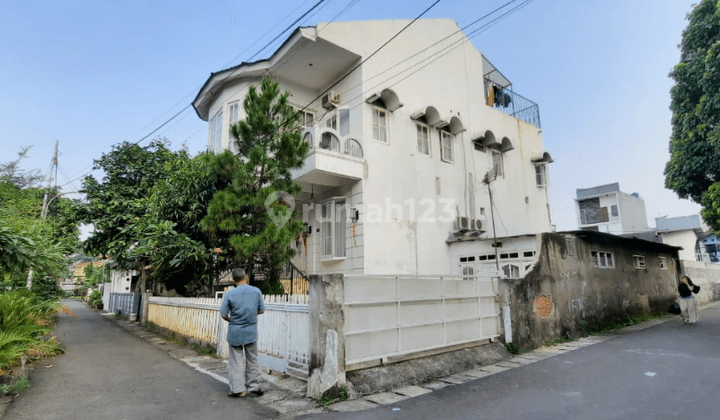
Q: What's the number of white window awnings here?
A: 6